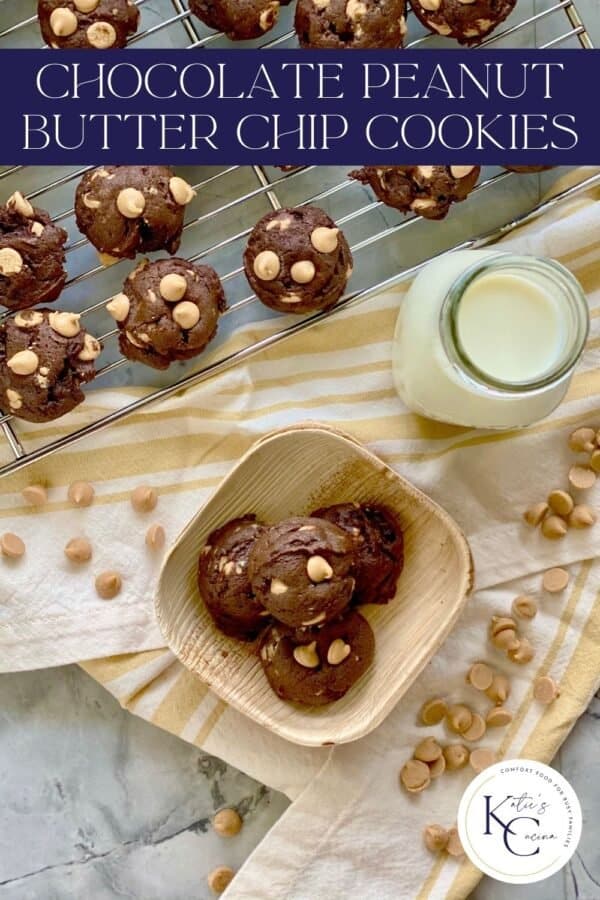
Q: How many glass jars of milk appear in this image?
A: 1